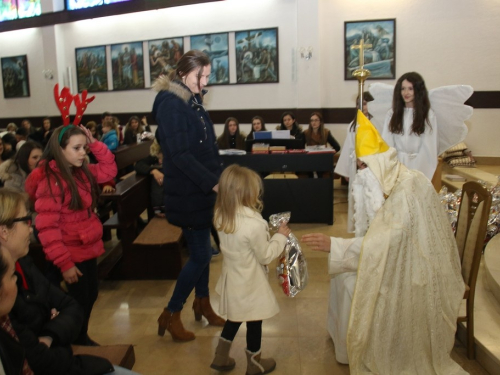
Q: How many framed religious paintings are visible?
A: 7